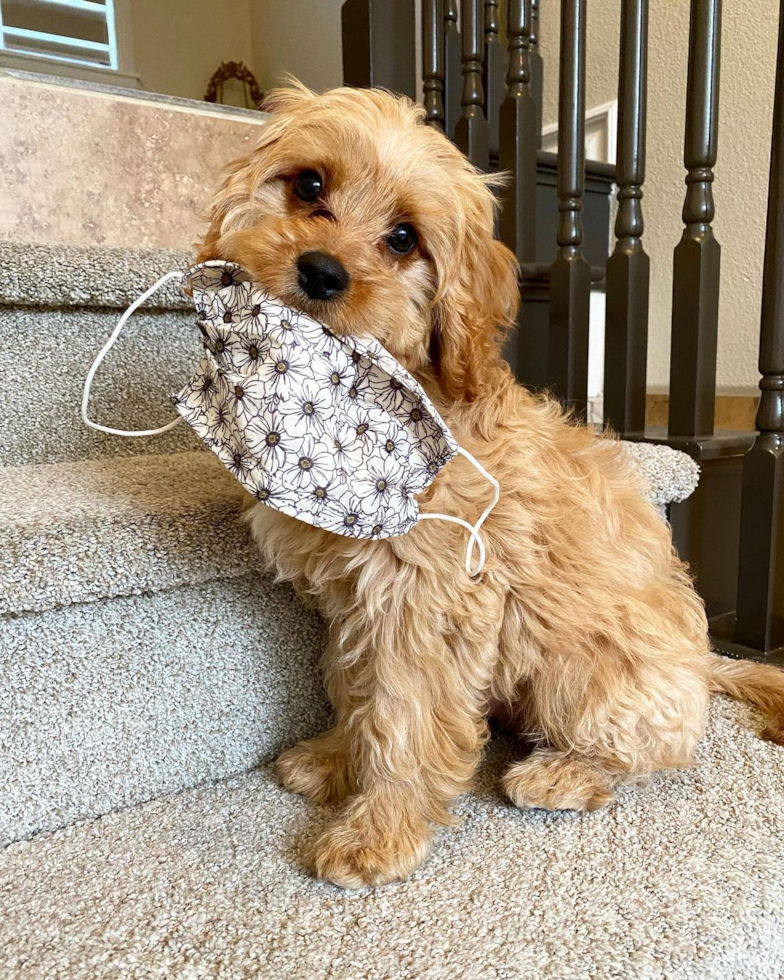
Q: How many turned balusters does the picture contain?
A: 10